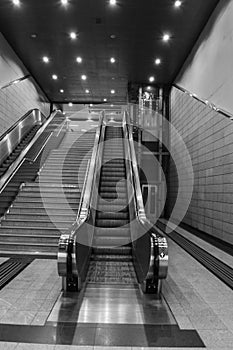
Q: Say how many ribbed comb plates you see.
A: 1